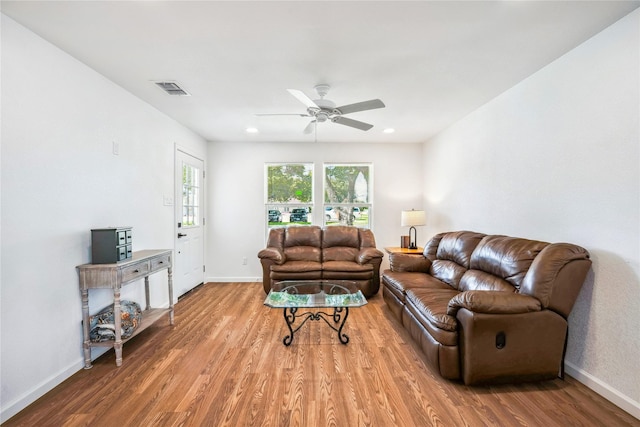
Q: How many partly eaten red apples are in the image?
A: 0